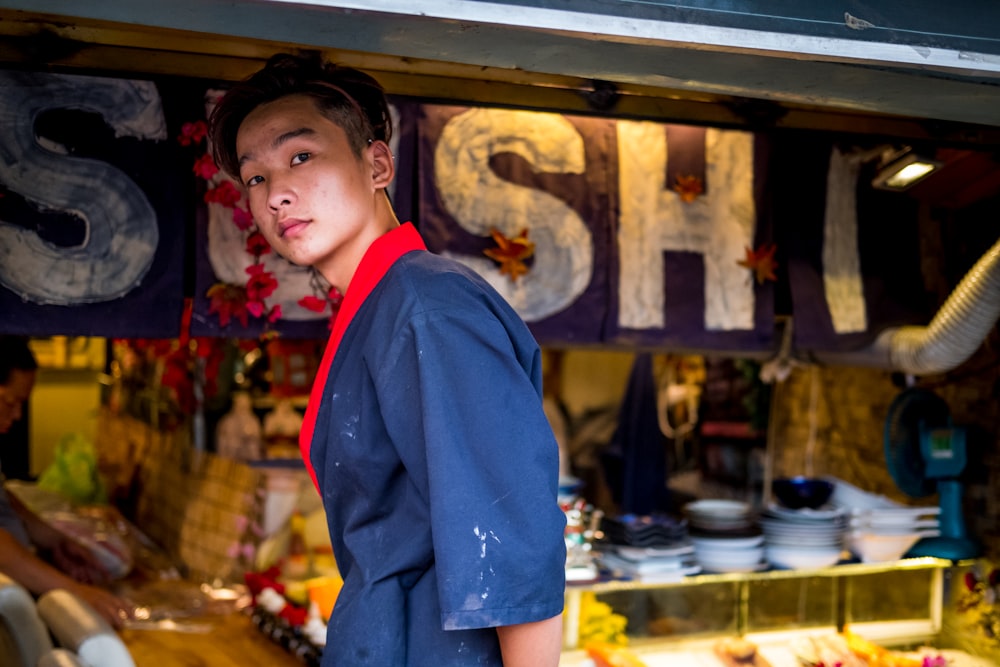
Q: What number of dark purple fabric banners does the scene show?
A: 5